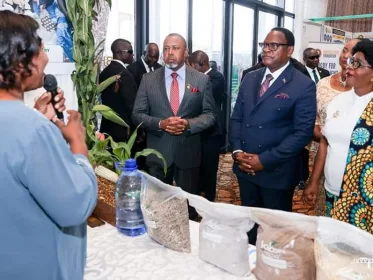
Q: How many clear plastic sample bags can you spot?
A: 4